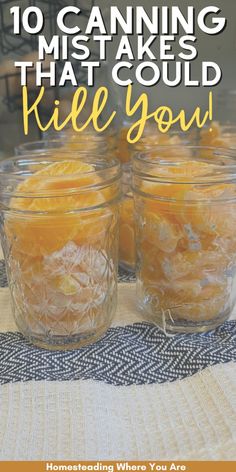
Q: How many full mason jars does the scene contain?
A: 2